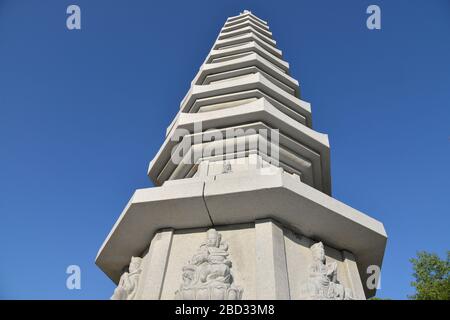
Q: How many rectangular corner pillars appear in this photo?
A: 3